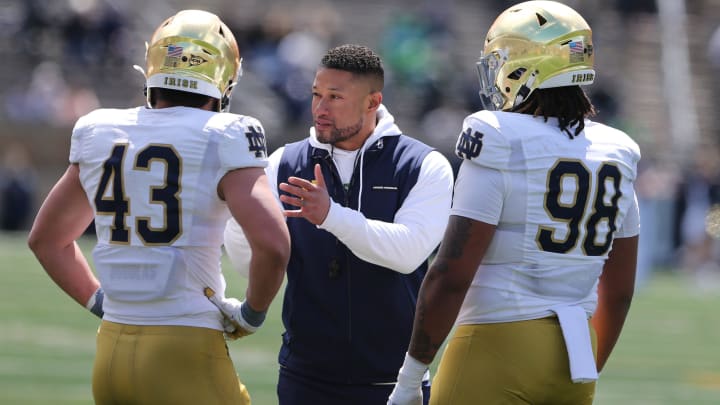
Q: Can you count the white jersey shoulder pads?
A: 4